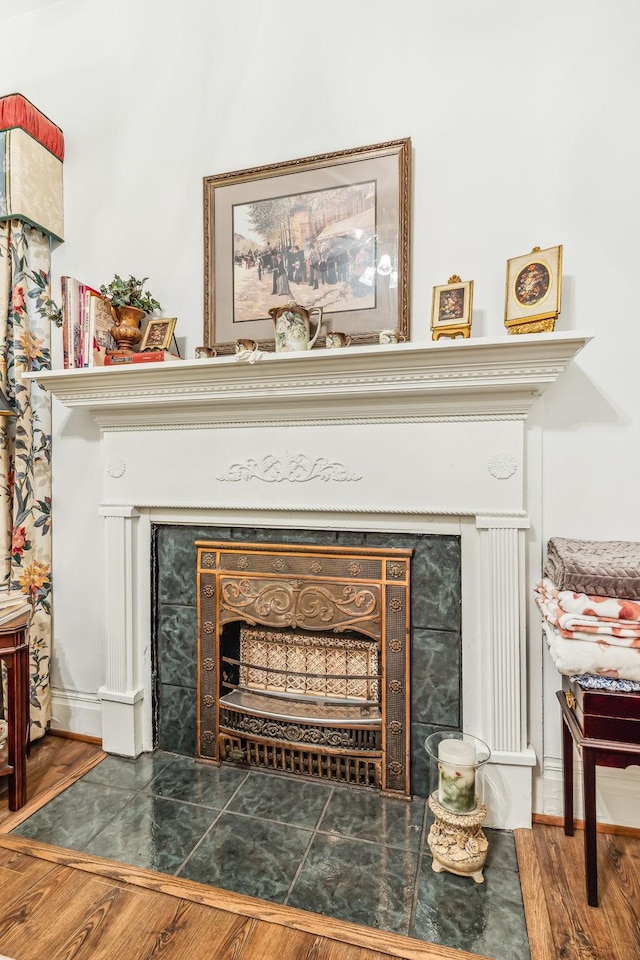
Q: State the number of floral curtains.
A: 1